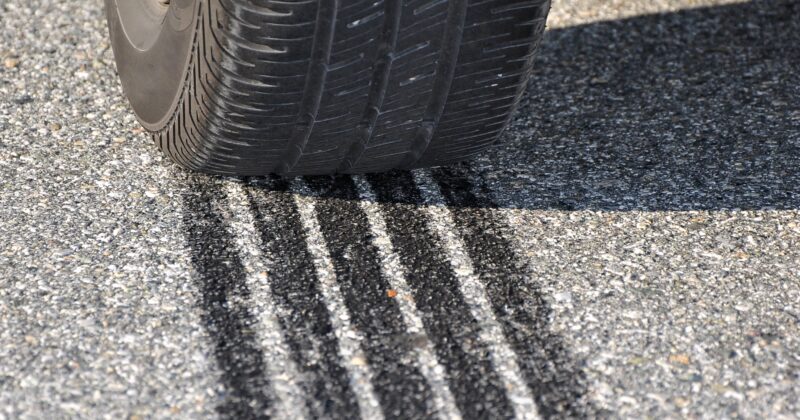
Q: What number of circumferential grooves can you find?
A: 3